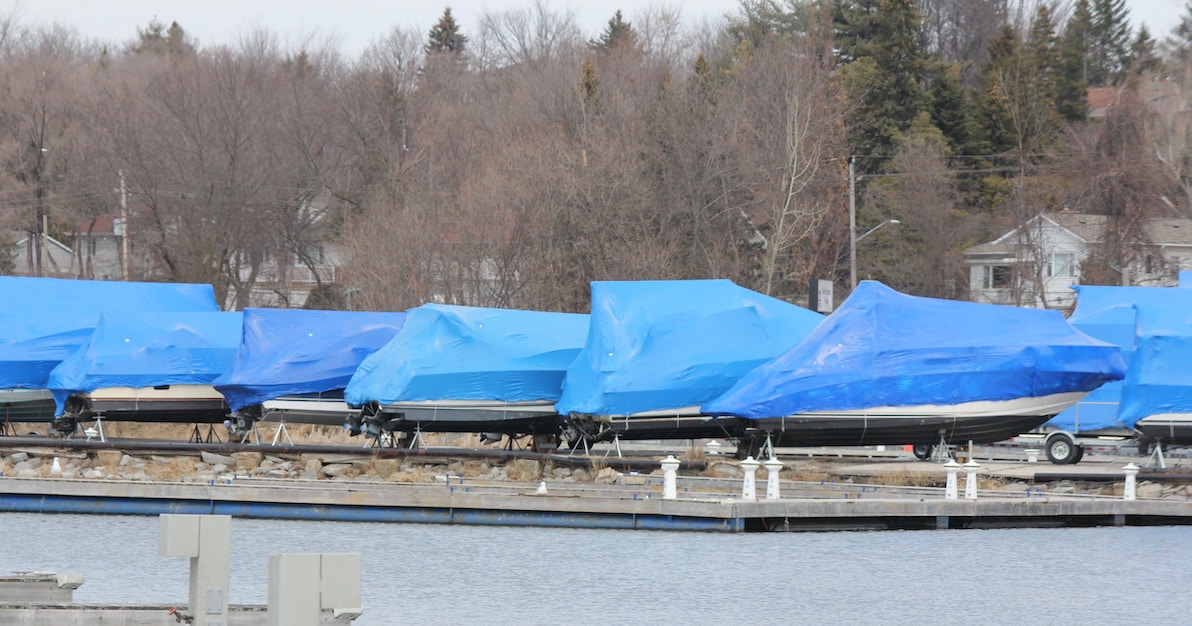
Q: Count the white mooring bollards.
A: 6